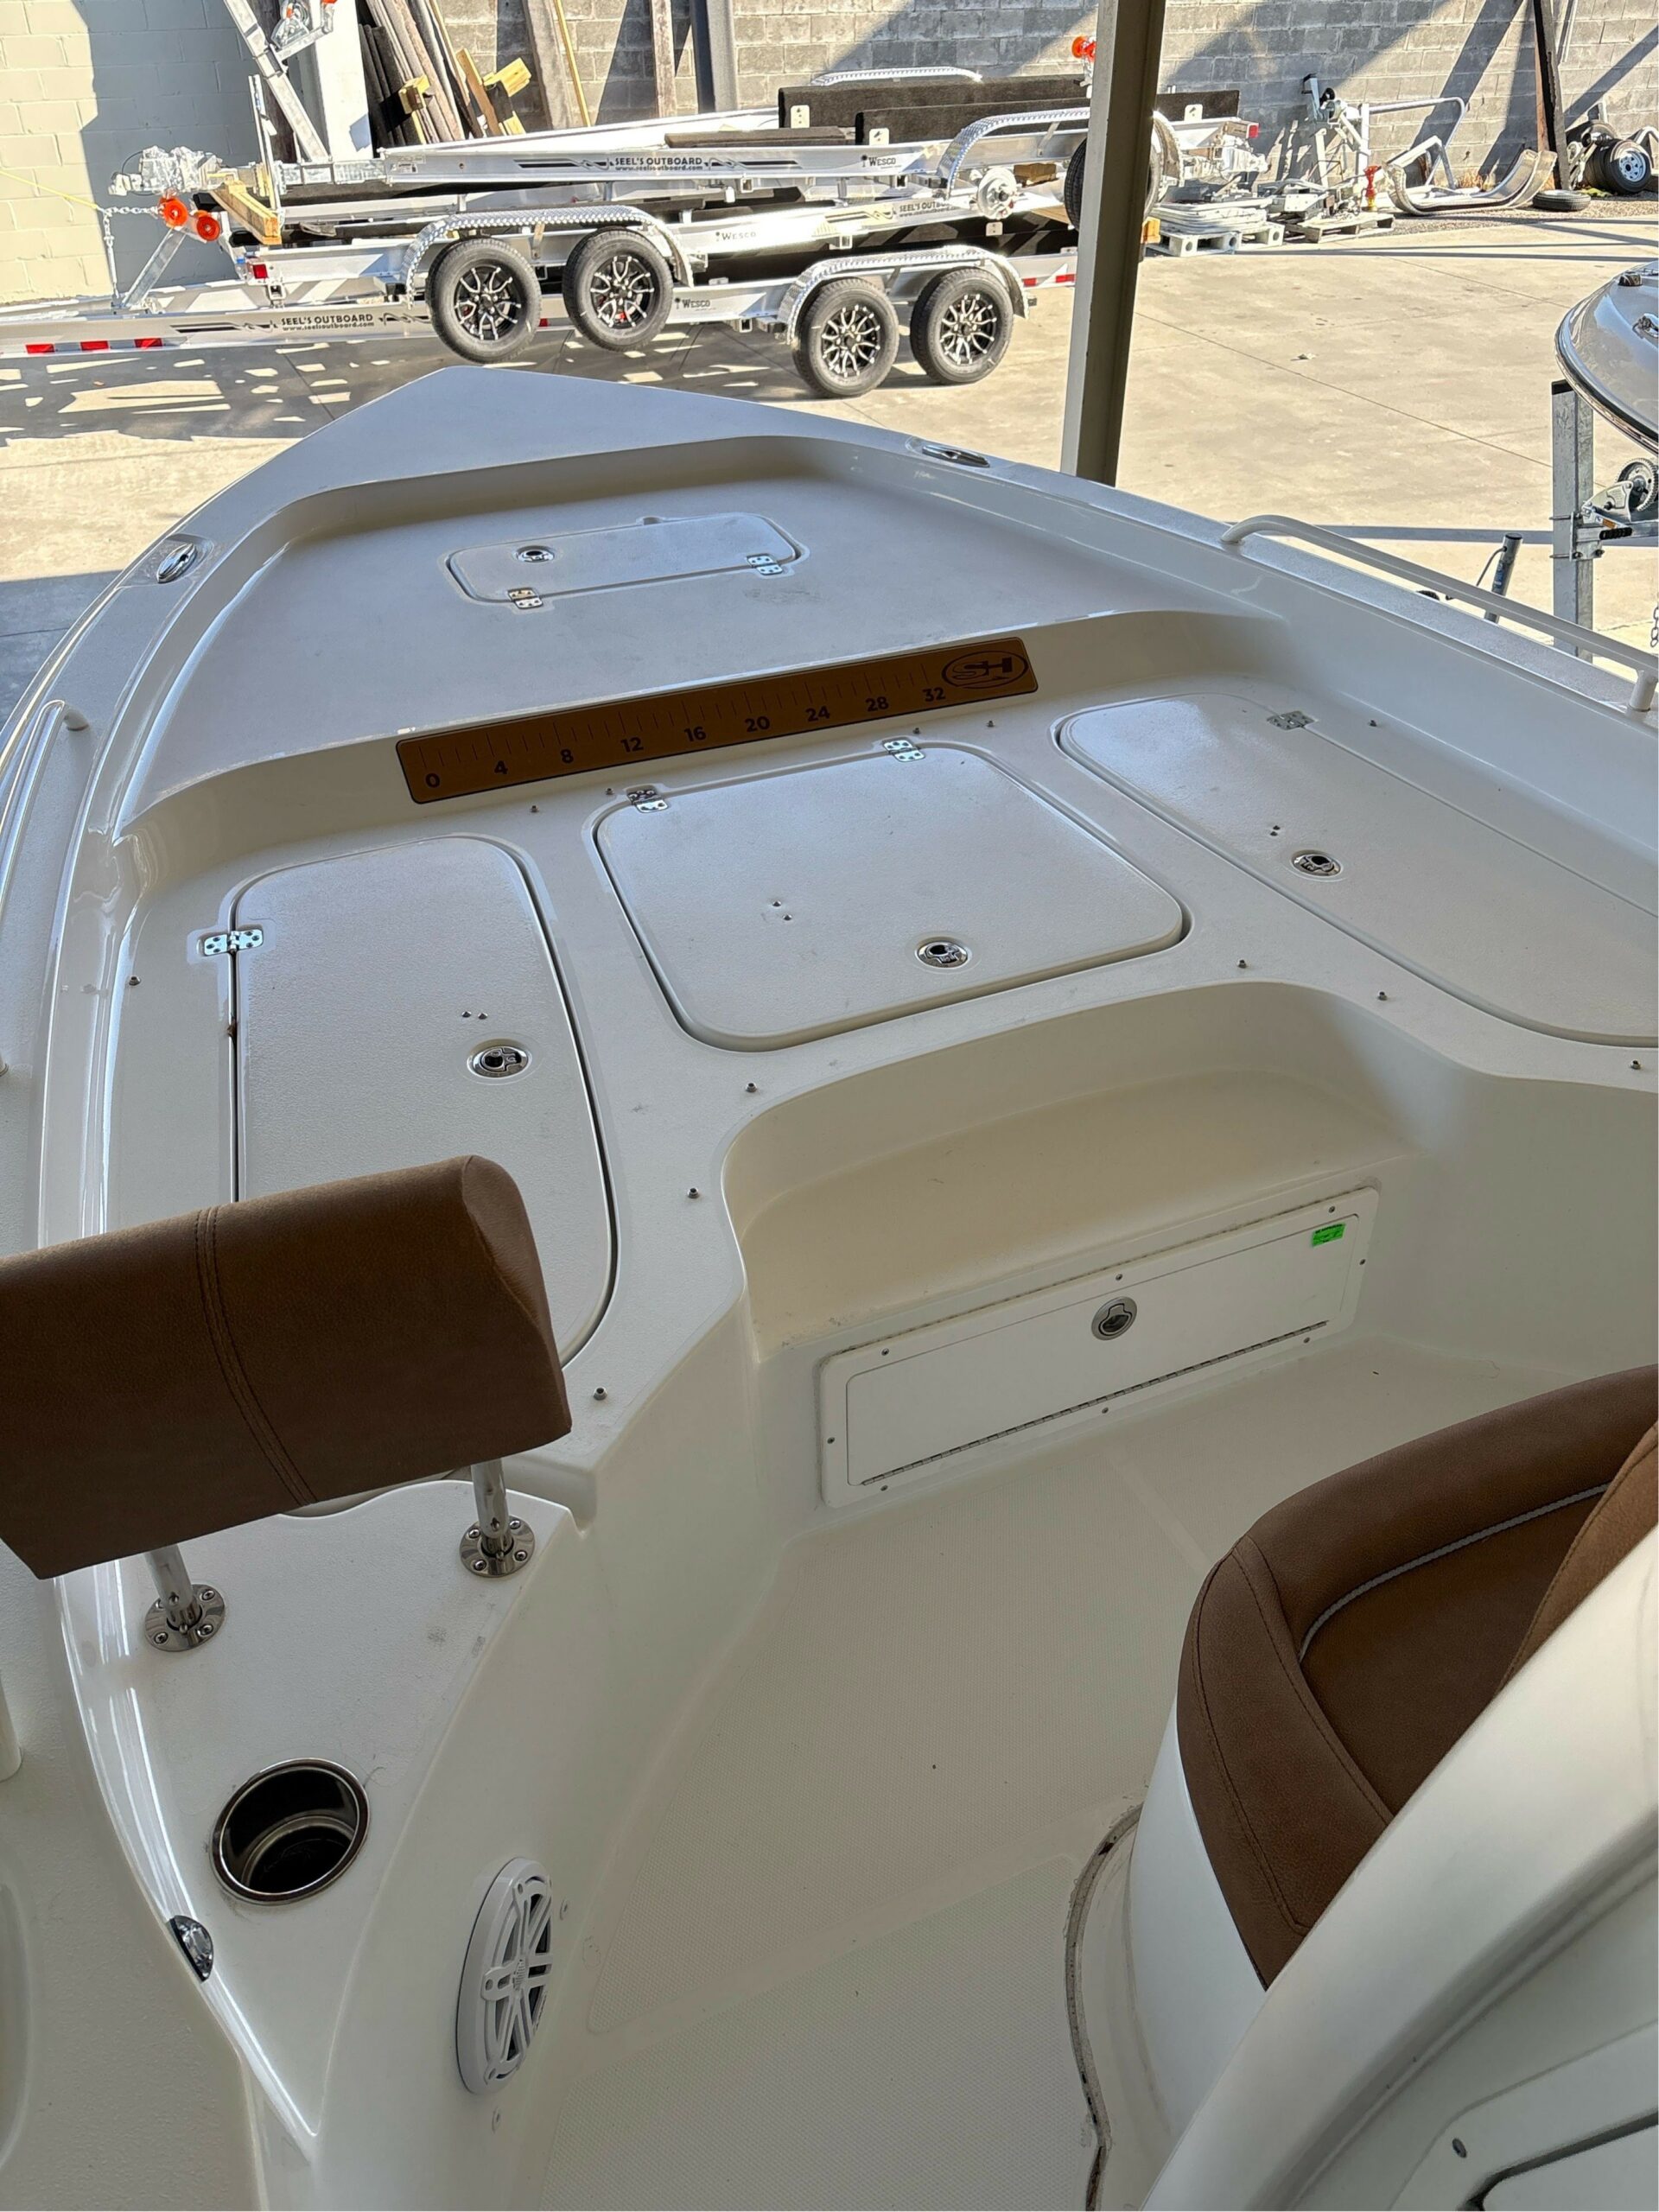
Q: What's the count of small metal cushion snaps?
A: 12